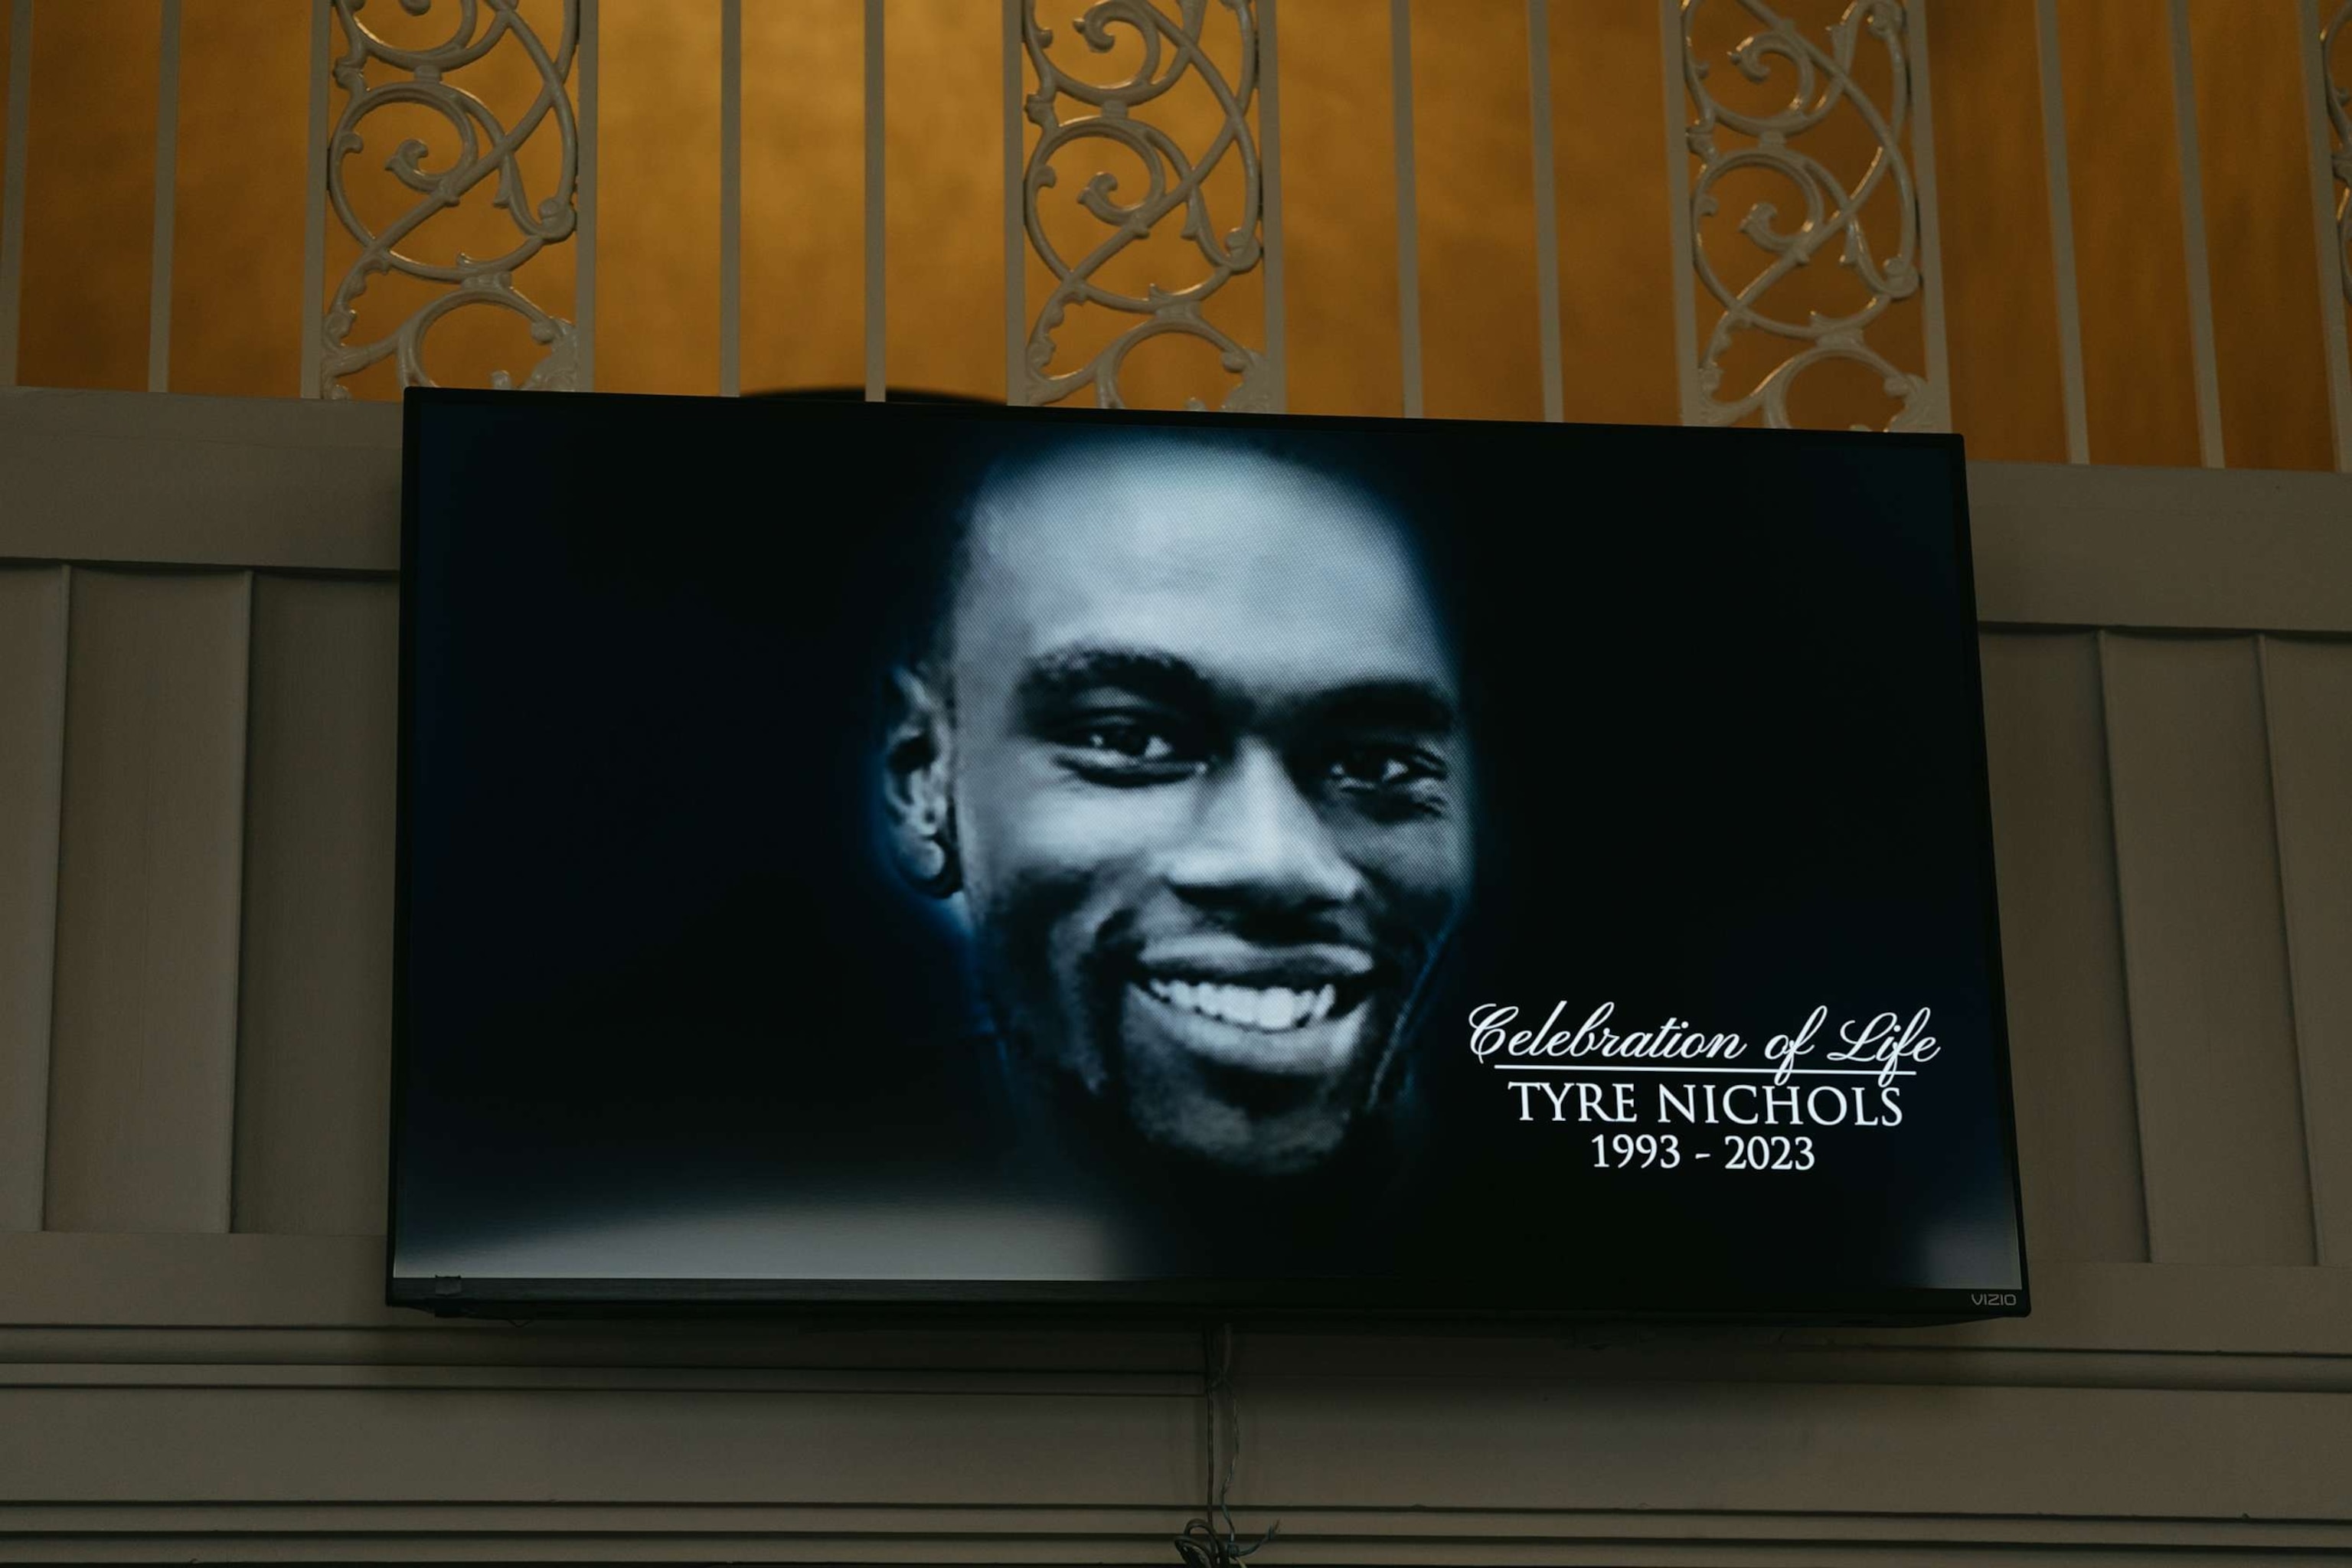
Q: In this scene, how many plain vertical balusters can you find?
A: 8